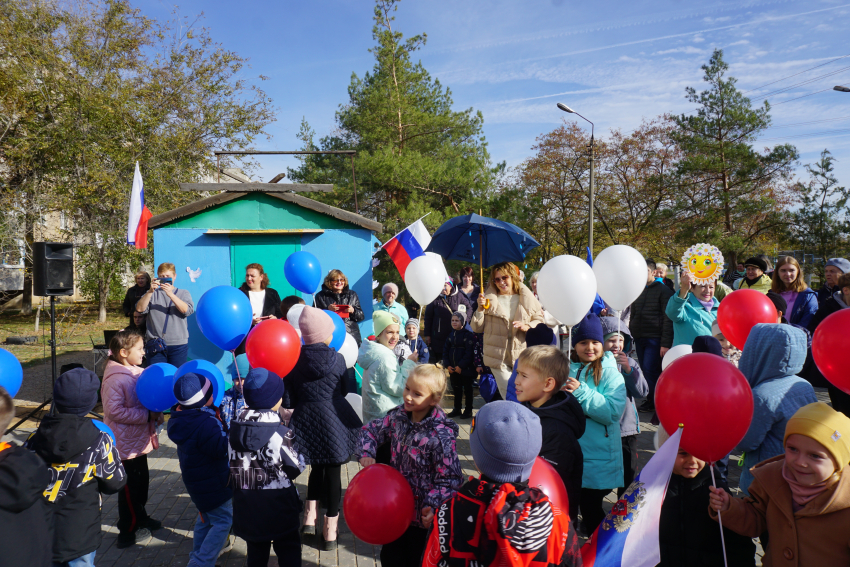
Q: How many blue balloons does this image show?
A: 7